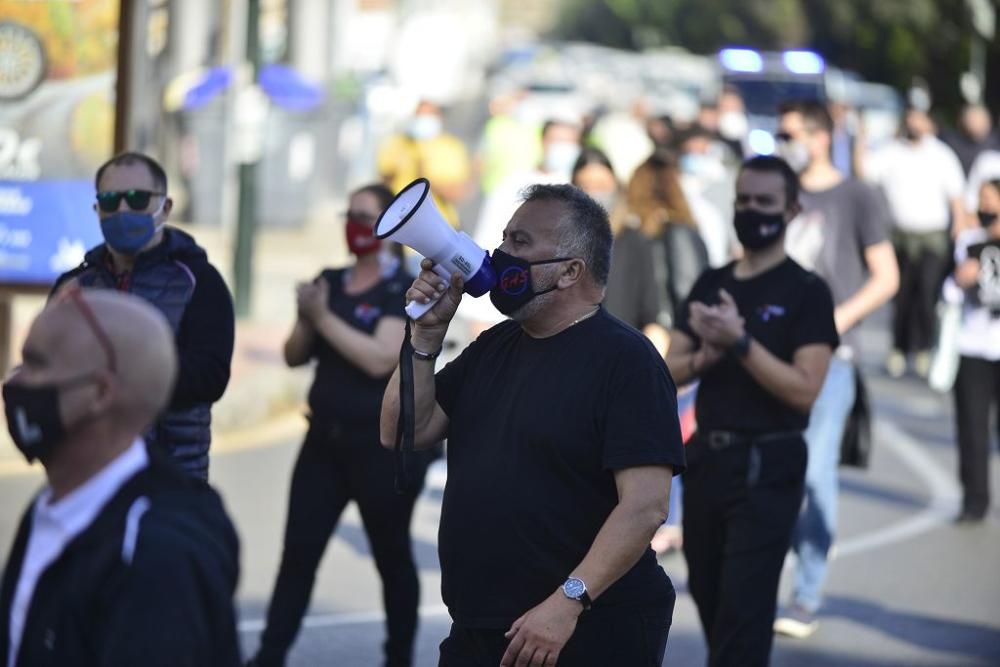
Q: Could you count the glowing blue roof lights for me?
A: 2